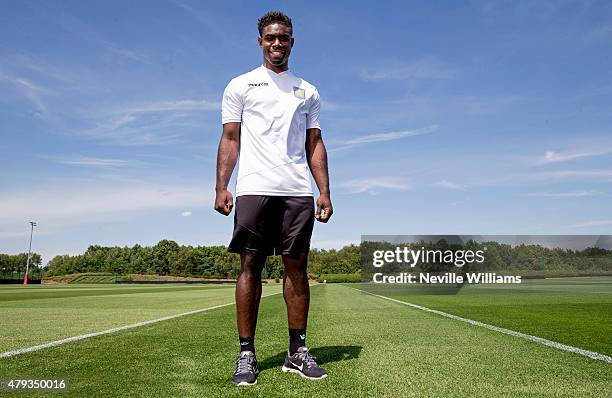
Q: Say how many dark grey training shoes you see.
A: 2